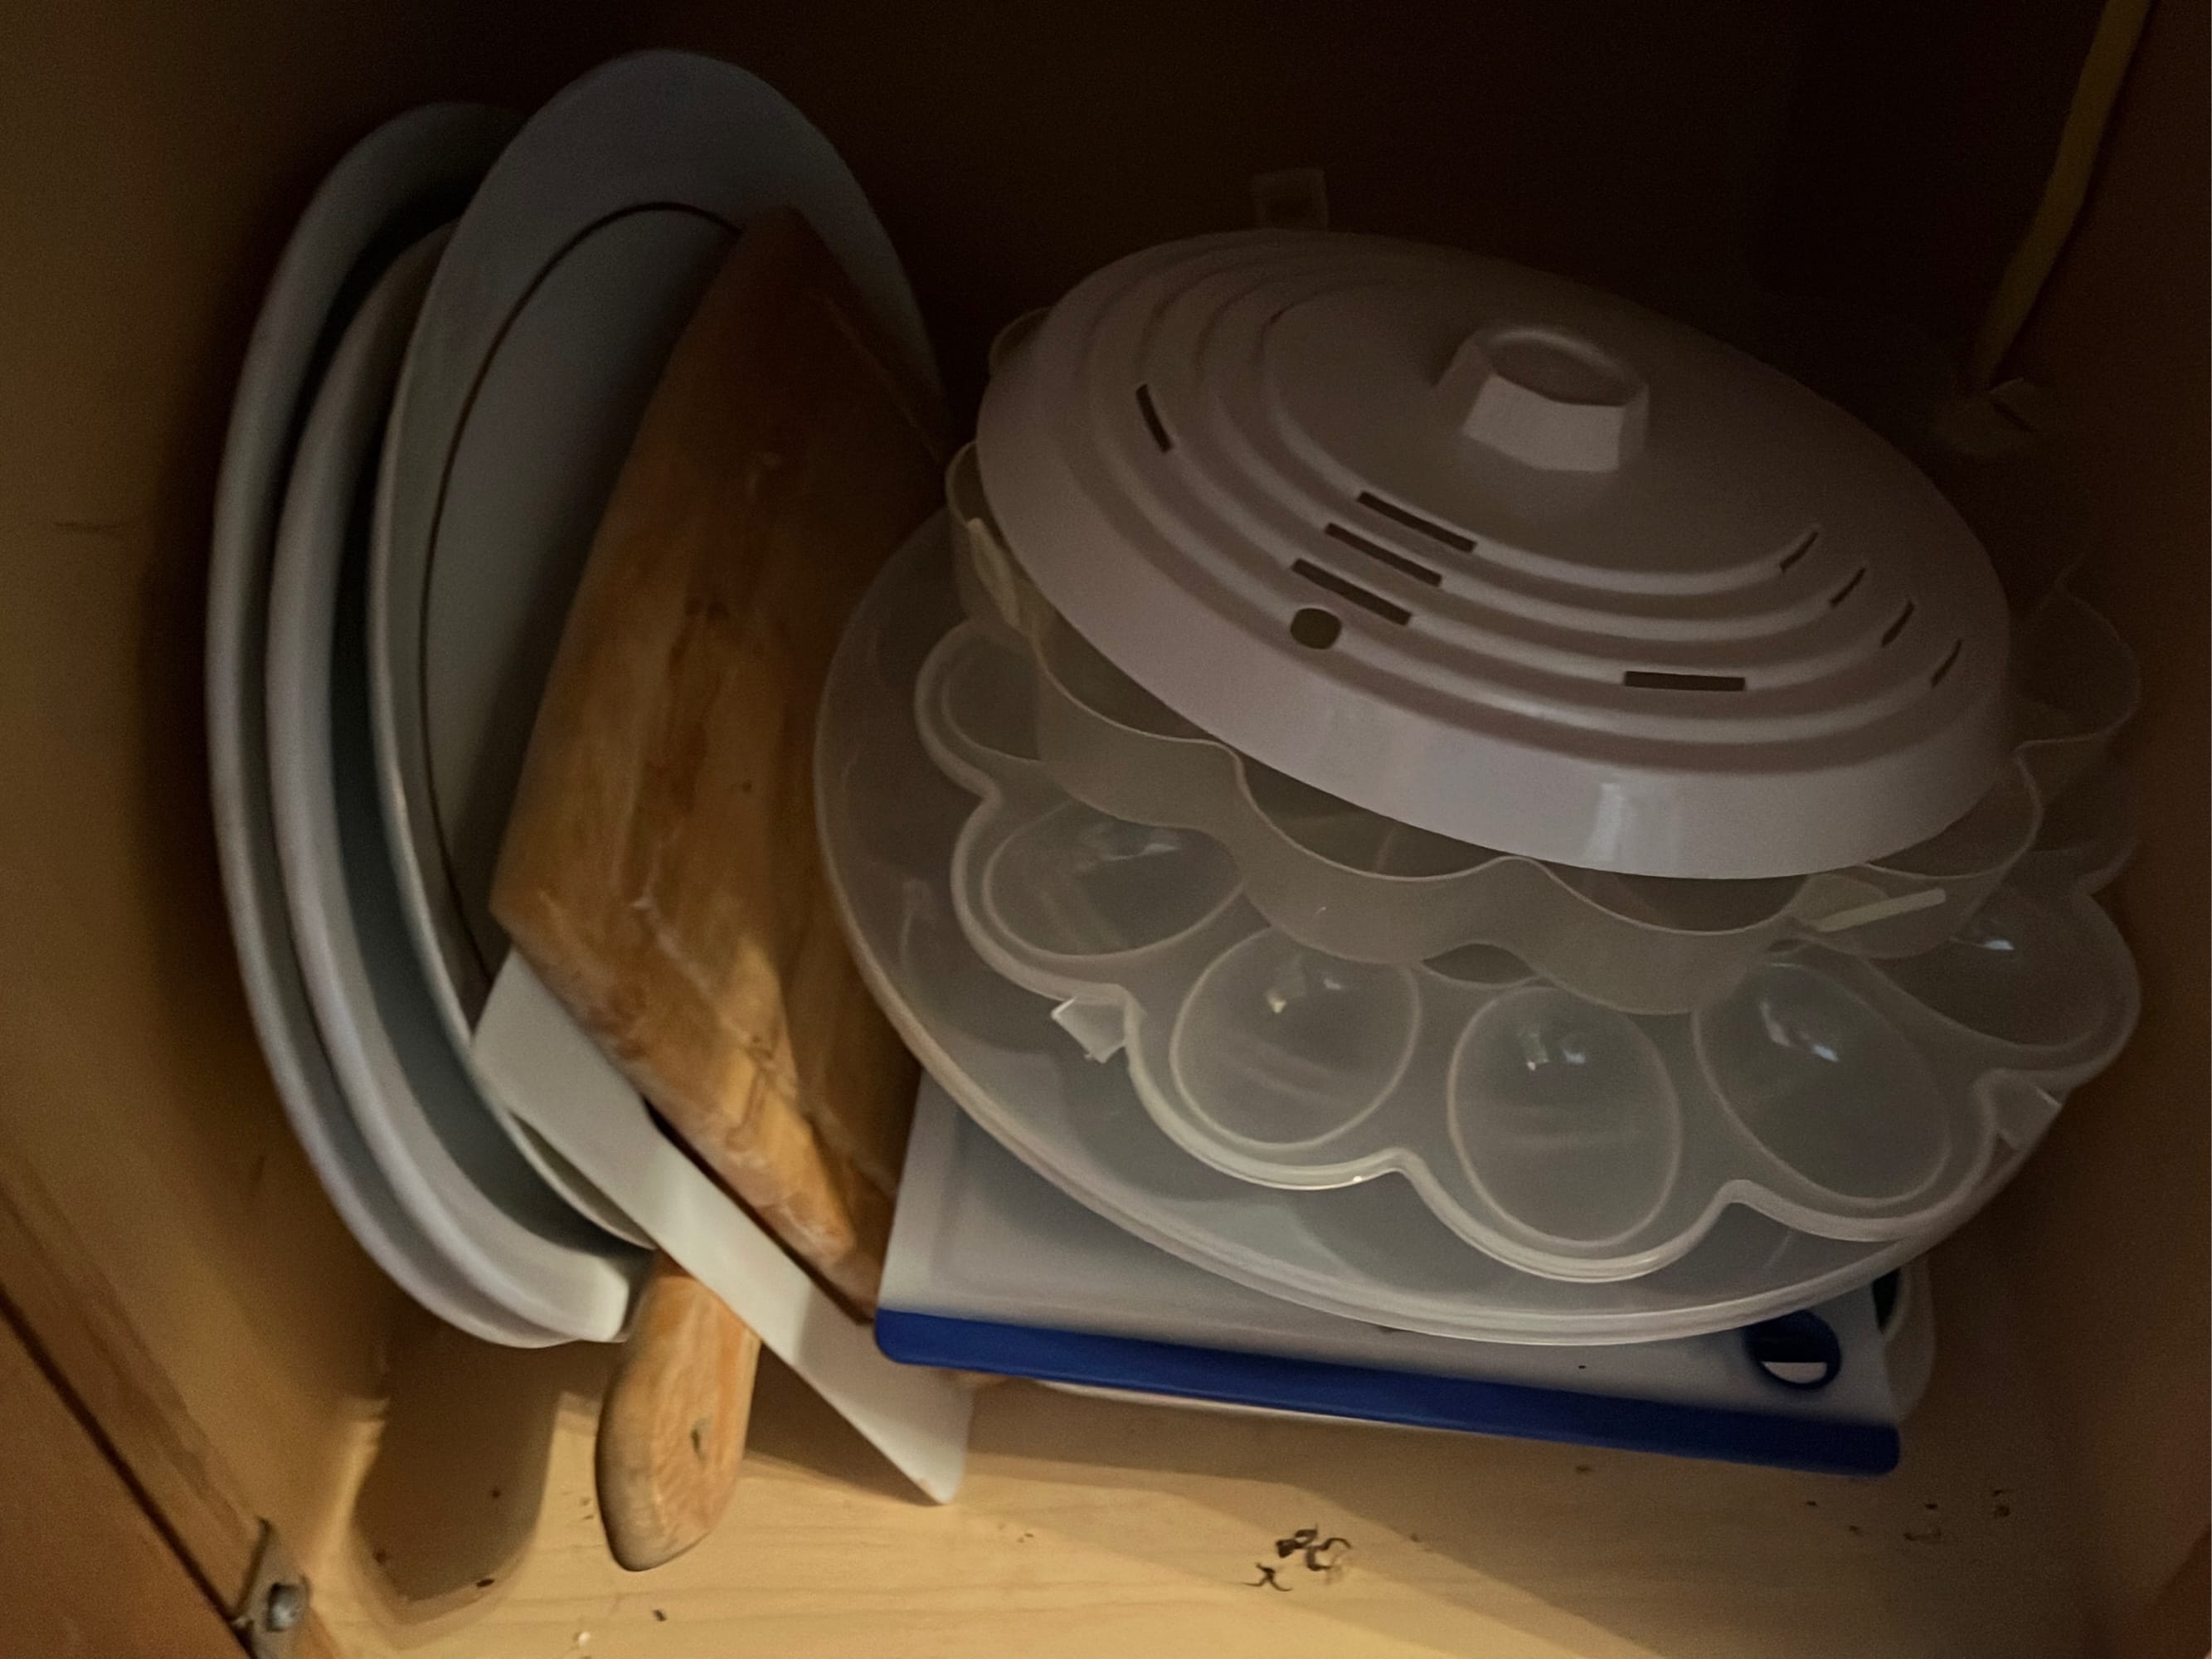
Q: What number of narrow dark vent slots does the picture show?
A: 9